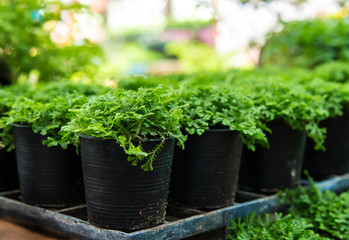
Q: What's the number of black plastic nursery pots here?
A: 6